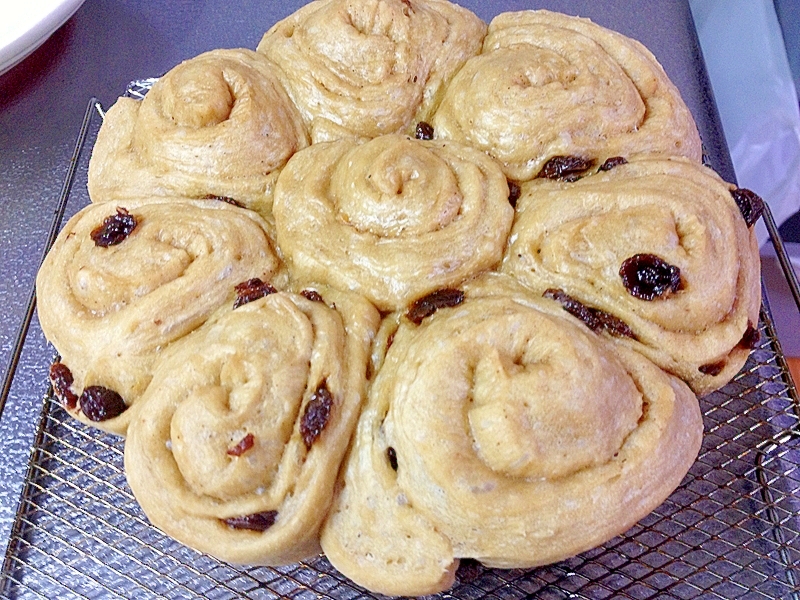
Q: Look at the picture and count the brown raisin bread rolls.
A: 8